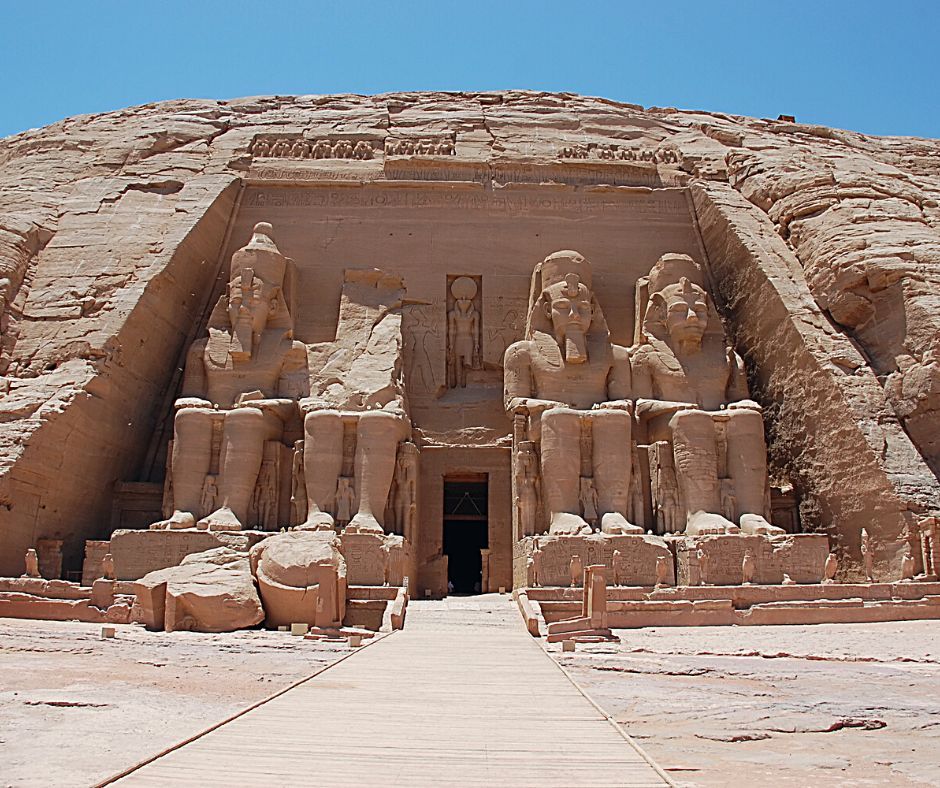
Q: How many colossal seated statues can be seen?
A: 4